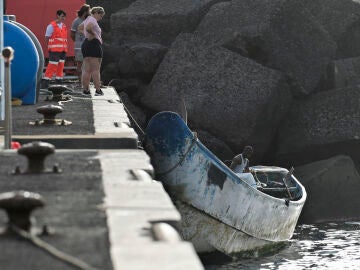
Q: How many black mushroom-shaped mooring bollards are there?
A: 4